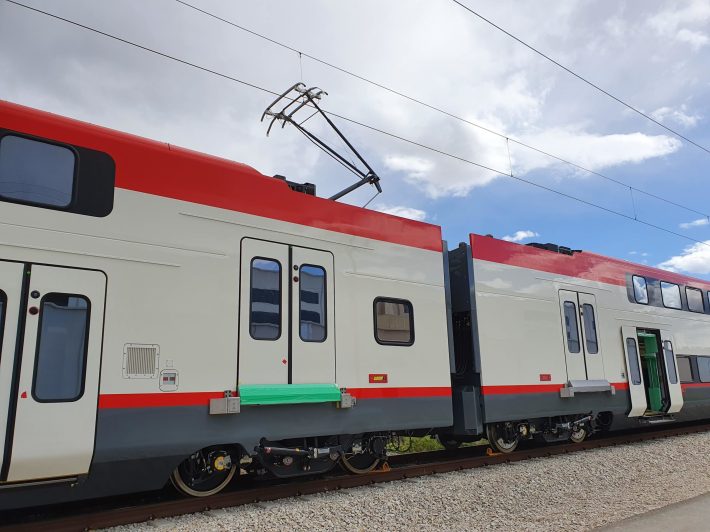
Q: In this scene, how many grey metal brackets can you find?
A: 4